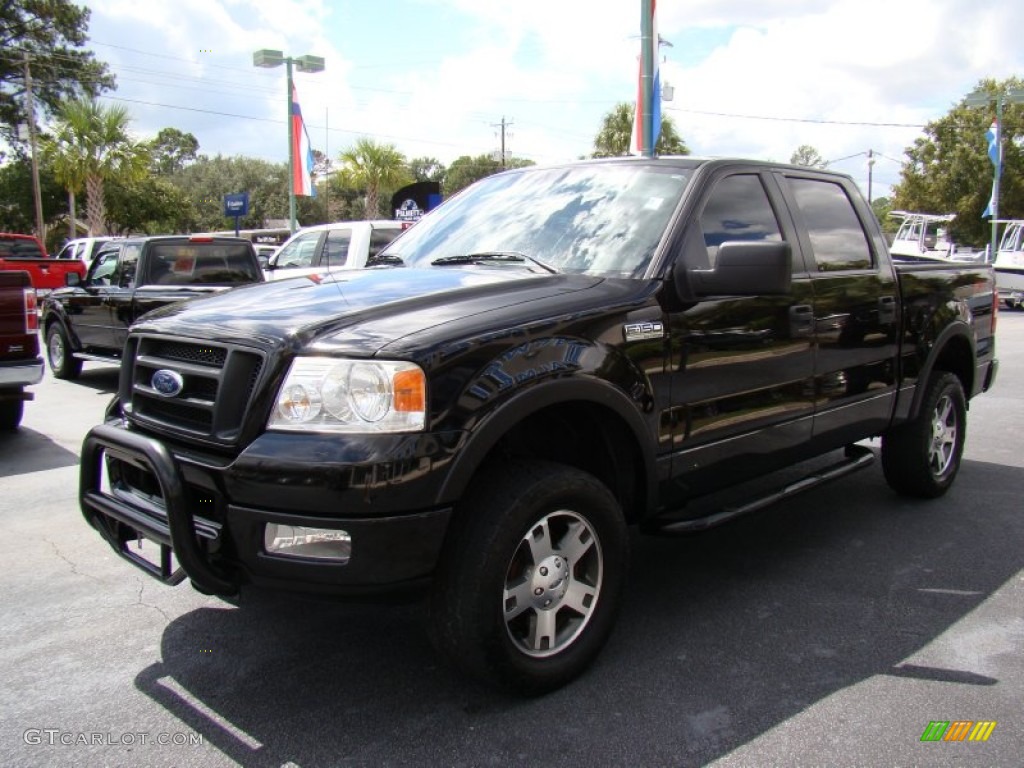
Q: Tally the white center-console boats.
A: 2